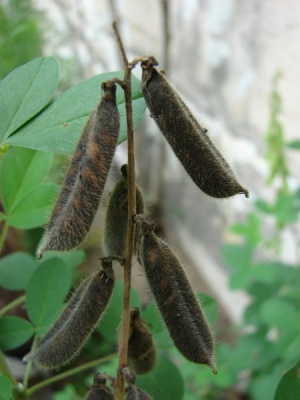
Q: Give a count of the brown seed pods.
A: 8